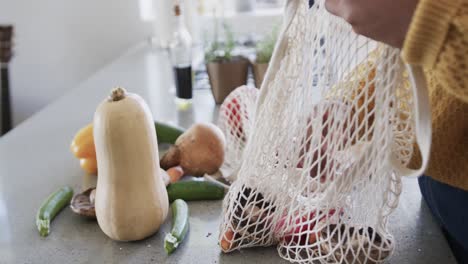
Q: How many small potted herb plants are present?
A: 2